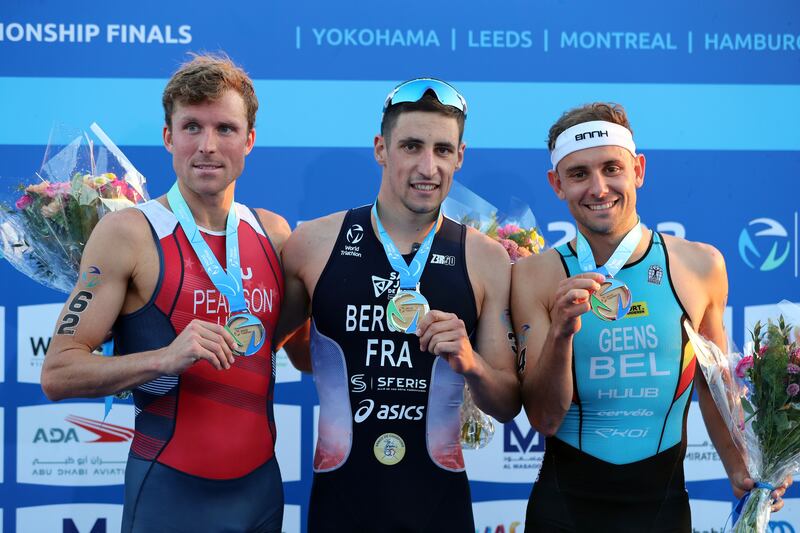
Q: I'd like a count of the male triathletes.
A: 3